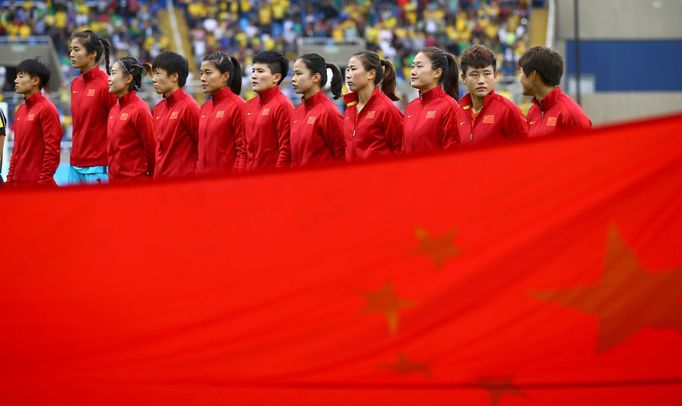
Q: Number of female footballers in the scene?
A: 11